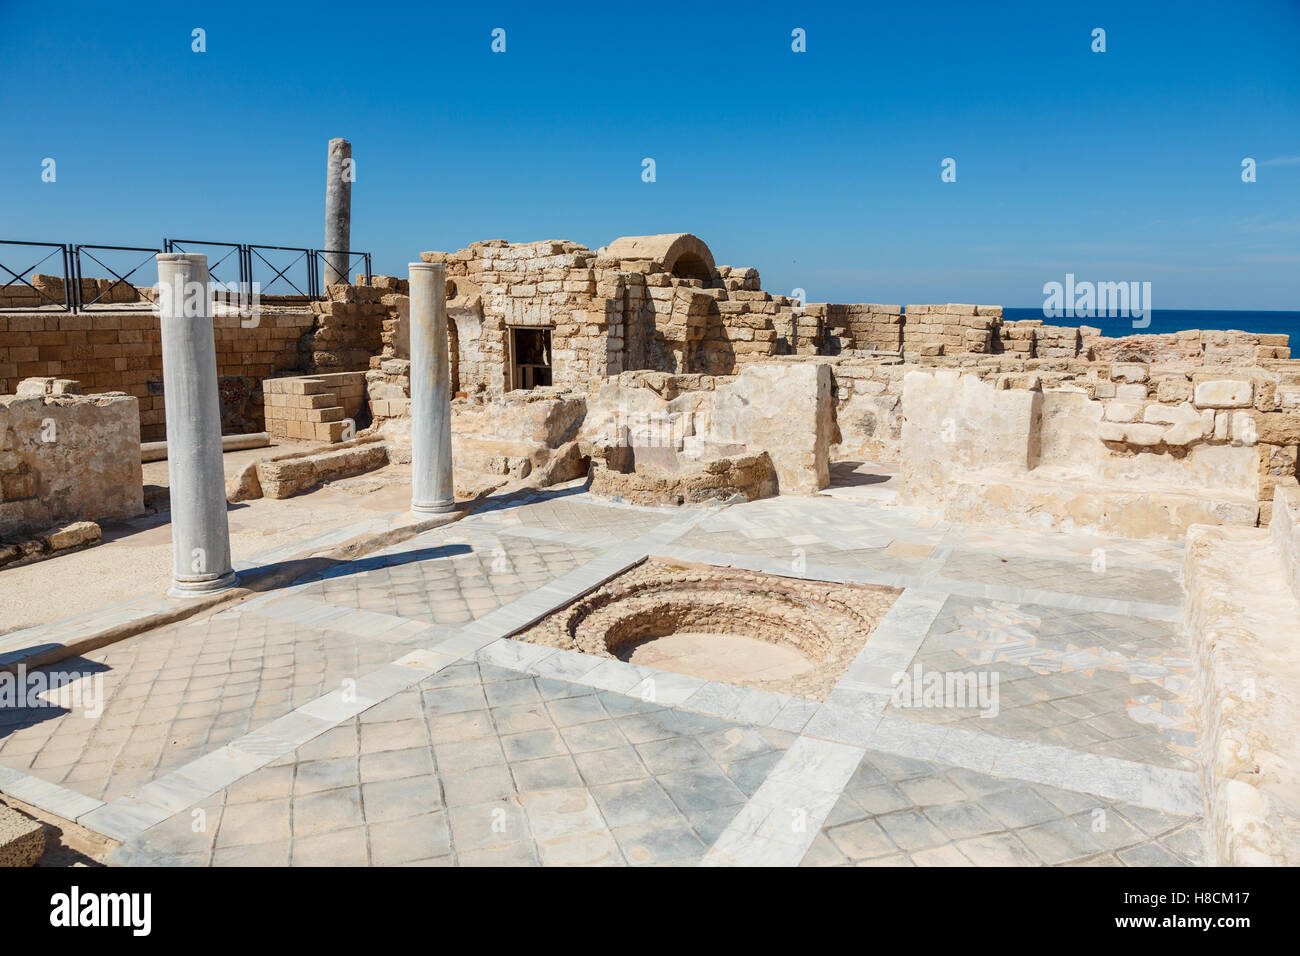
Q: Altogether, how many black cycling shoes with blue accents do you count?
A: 0